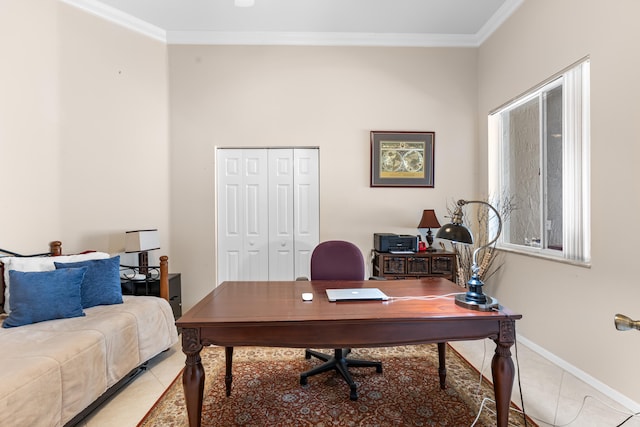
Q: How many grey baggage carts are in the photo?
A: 0